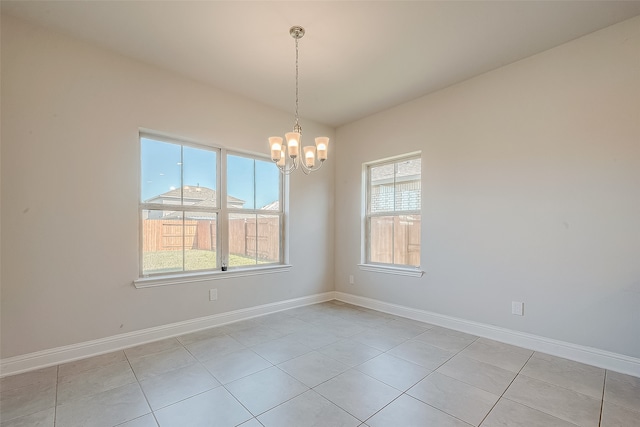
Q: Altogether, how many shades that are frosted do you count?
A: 5